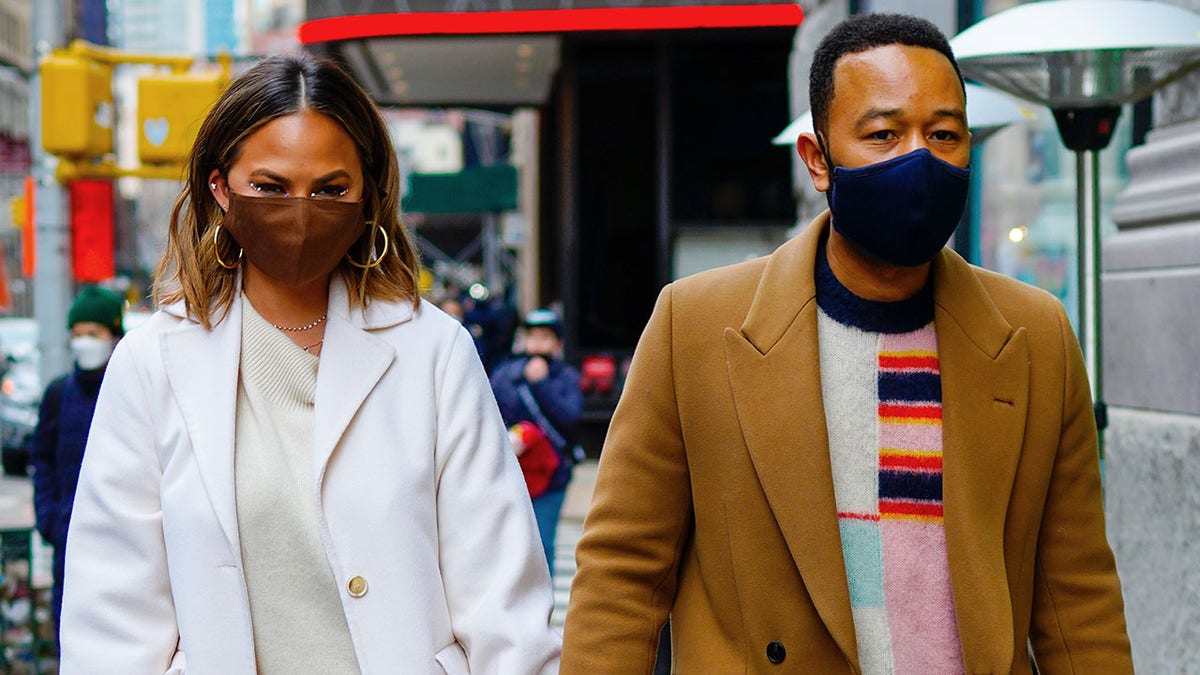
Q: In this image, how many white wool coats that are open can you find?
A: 1